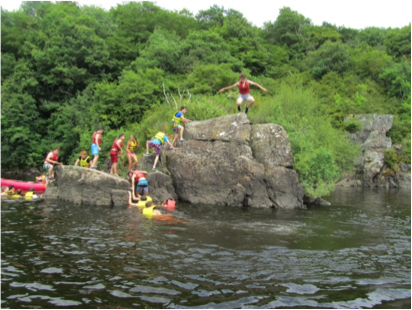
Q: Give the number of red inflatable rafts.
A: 1